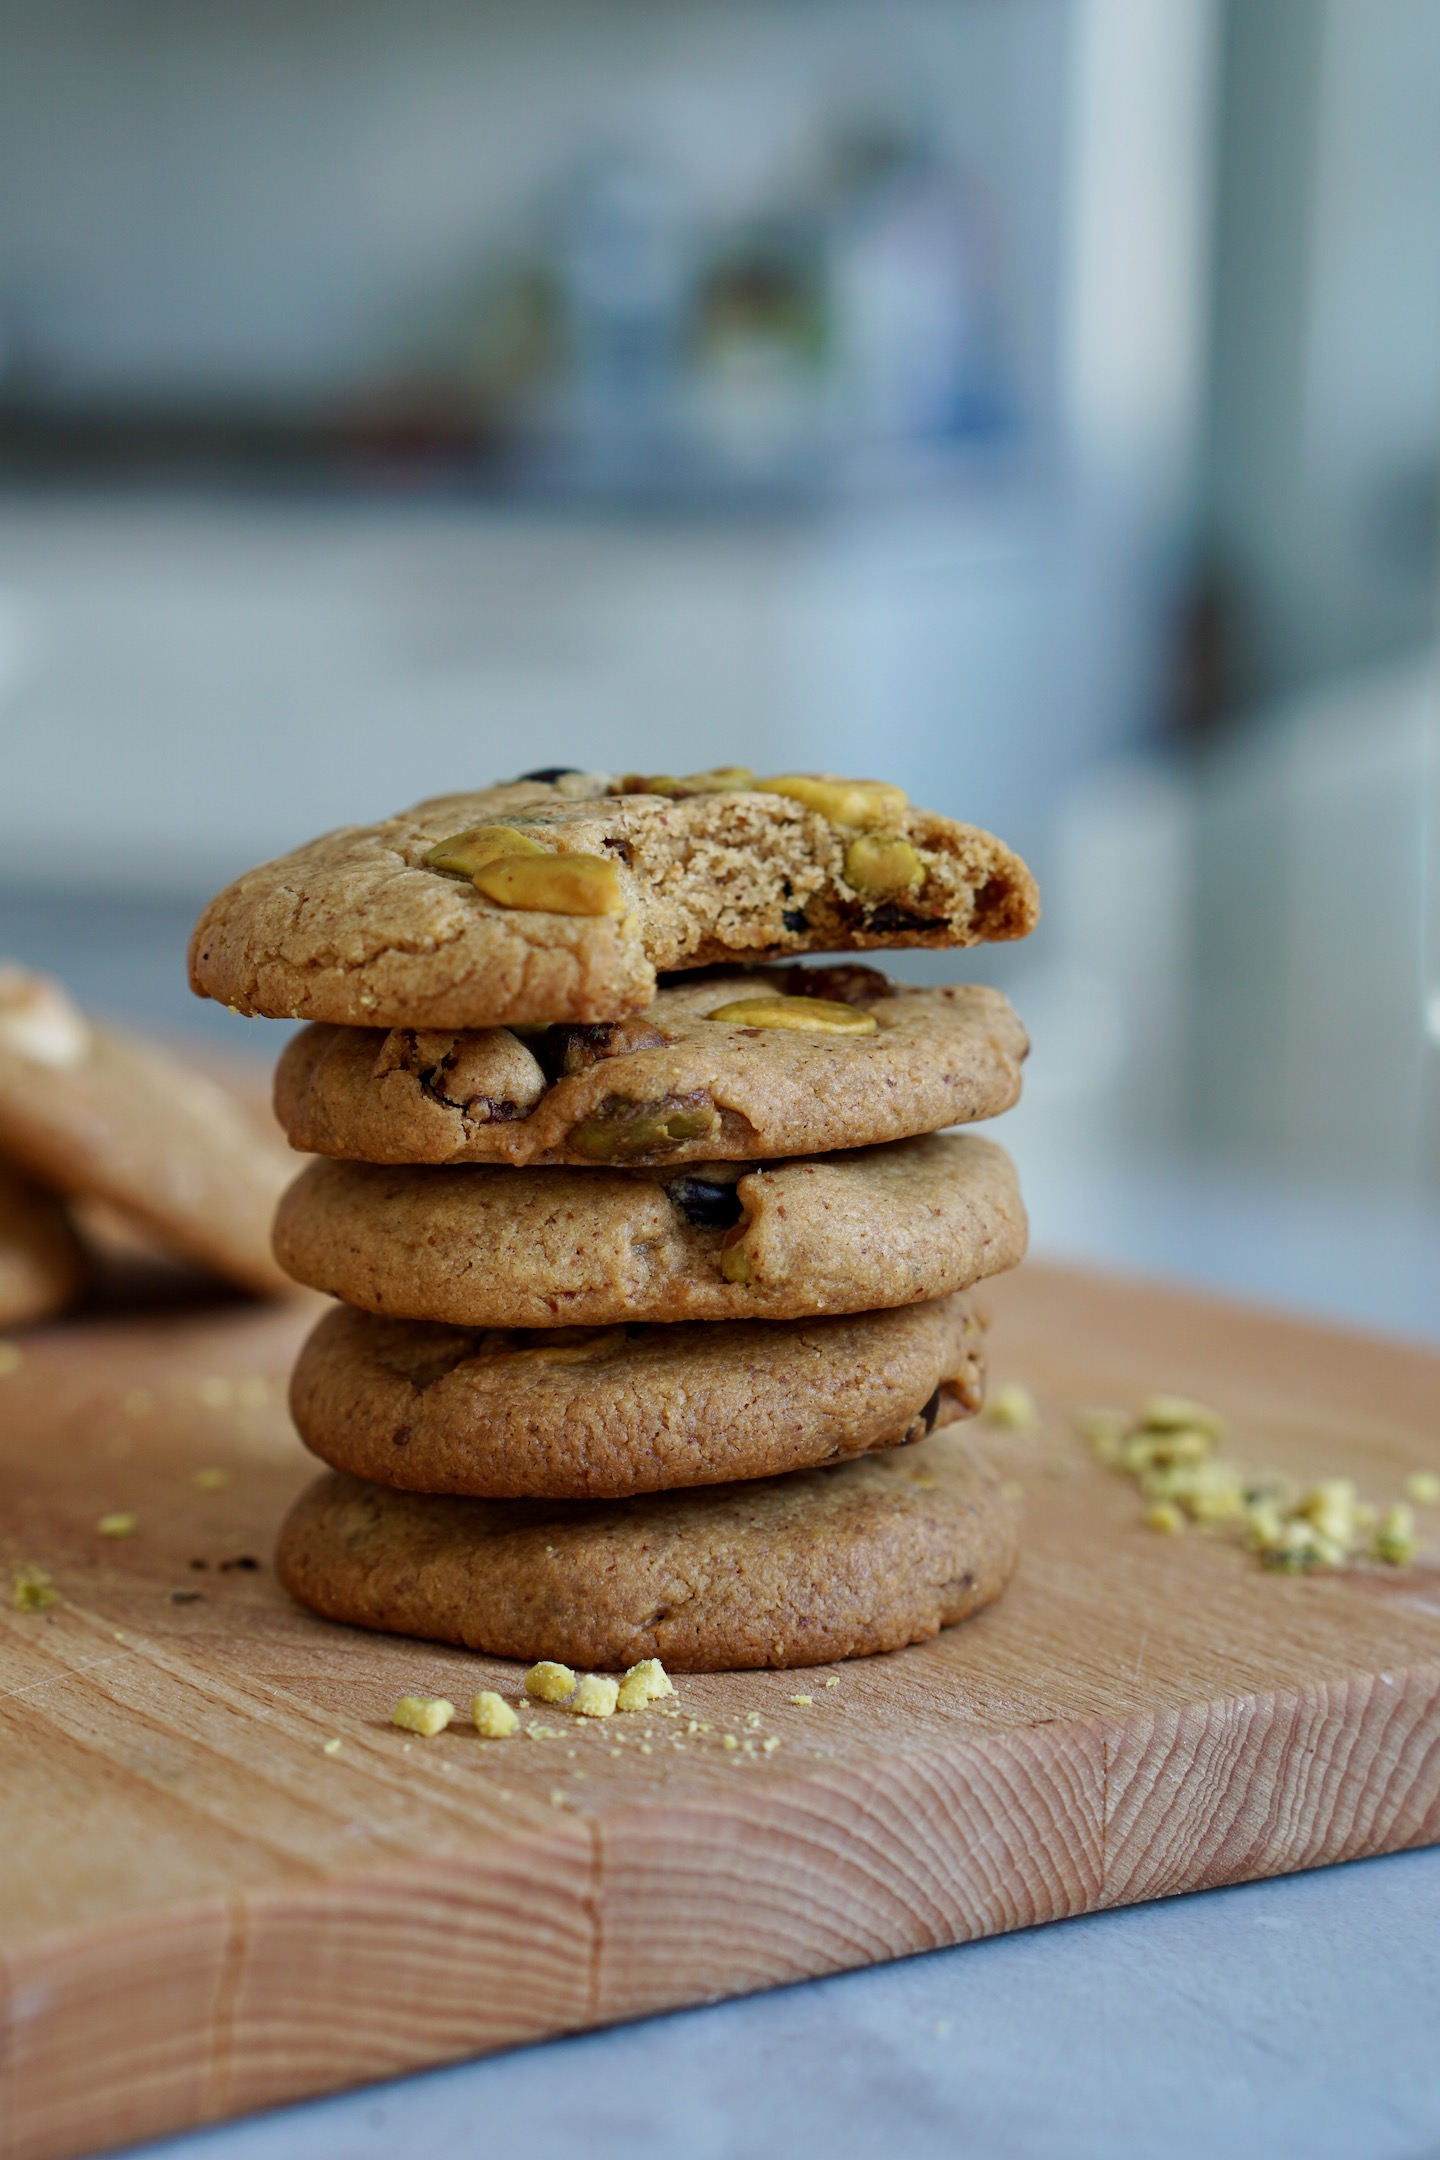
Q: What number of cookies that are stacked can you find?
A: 5